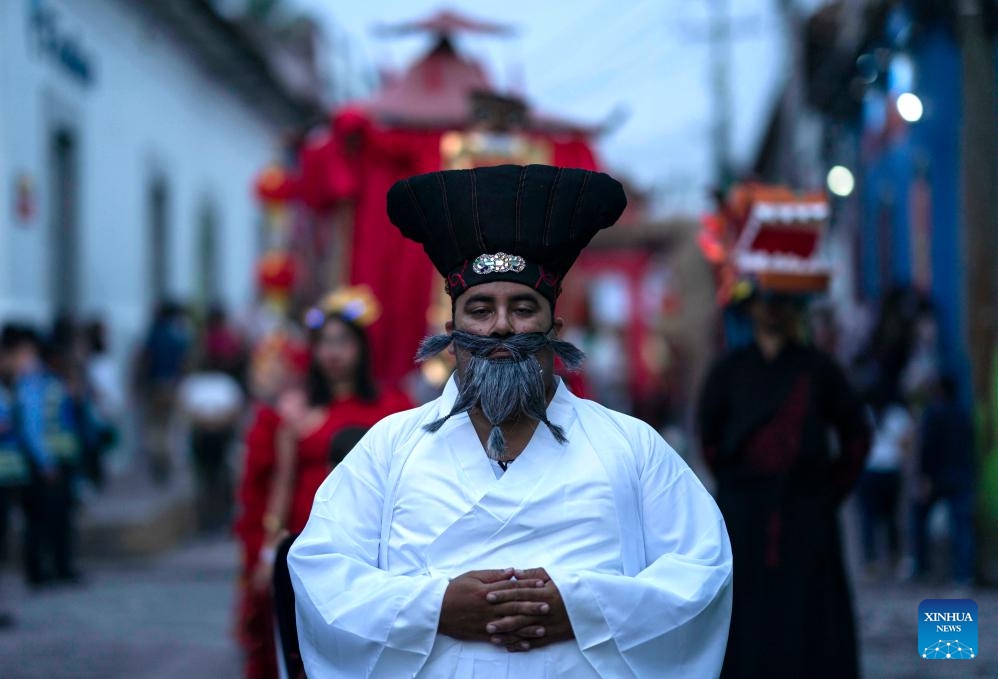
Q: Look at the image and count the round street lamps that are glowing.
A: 2